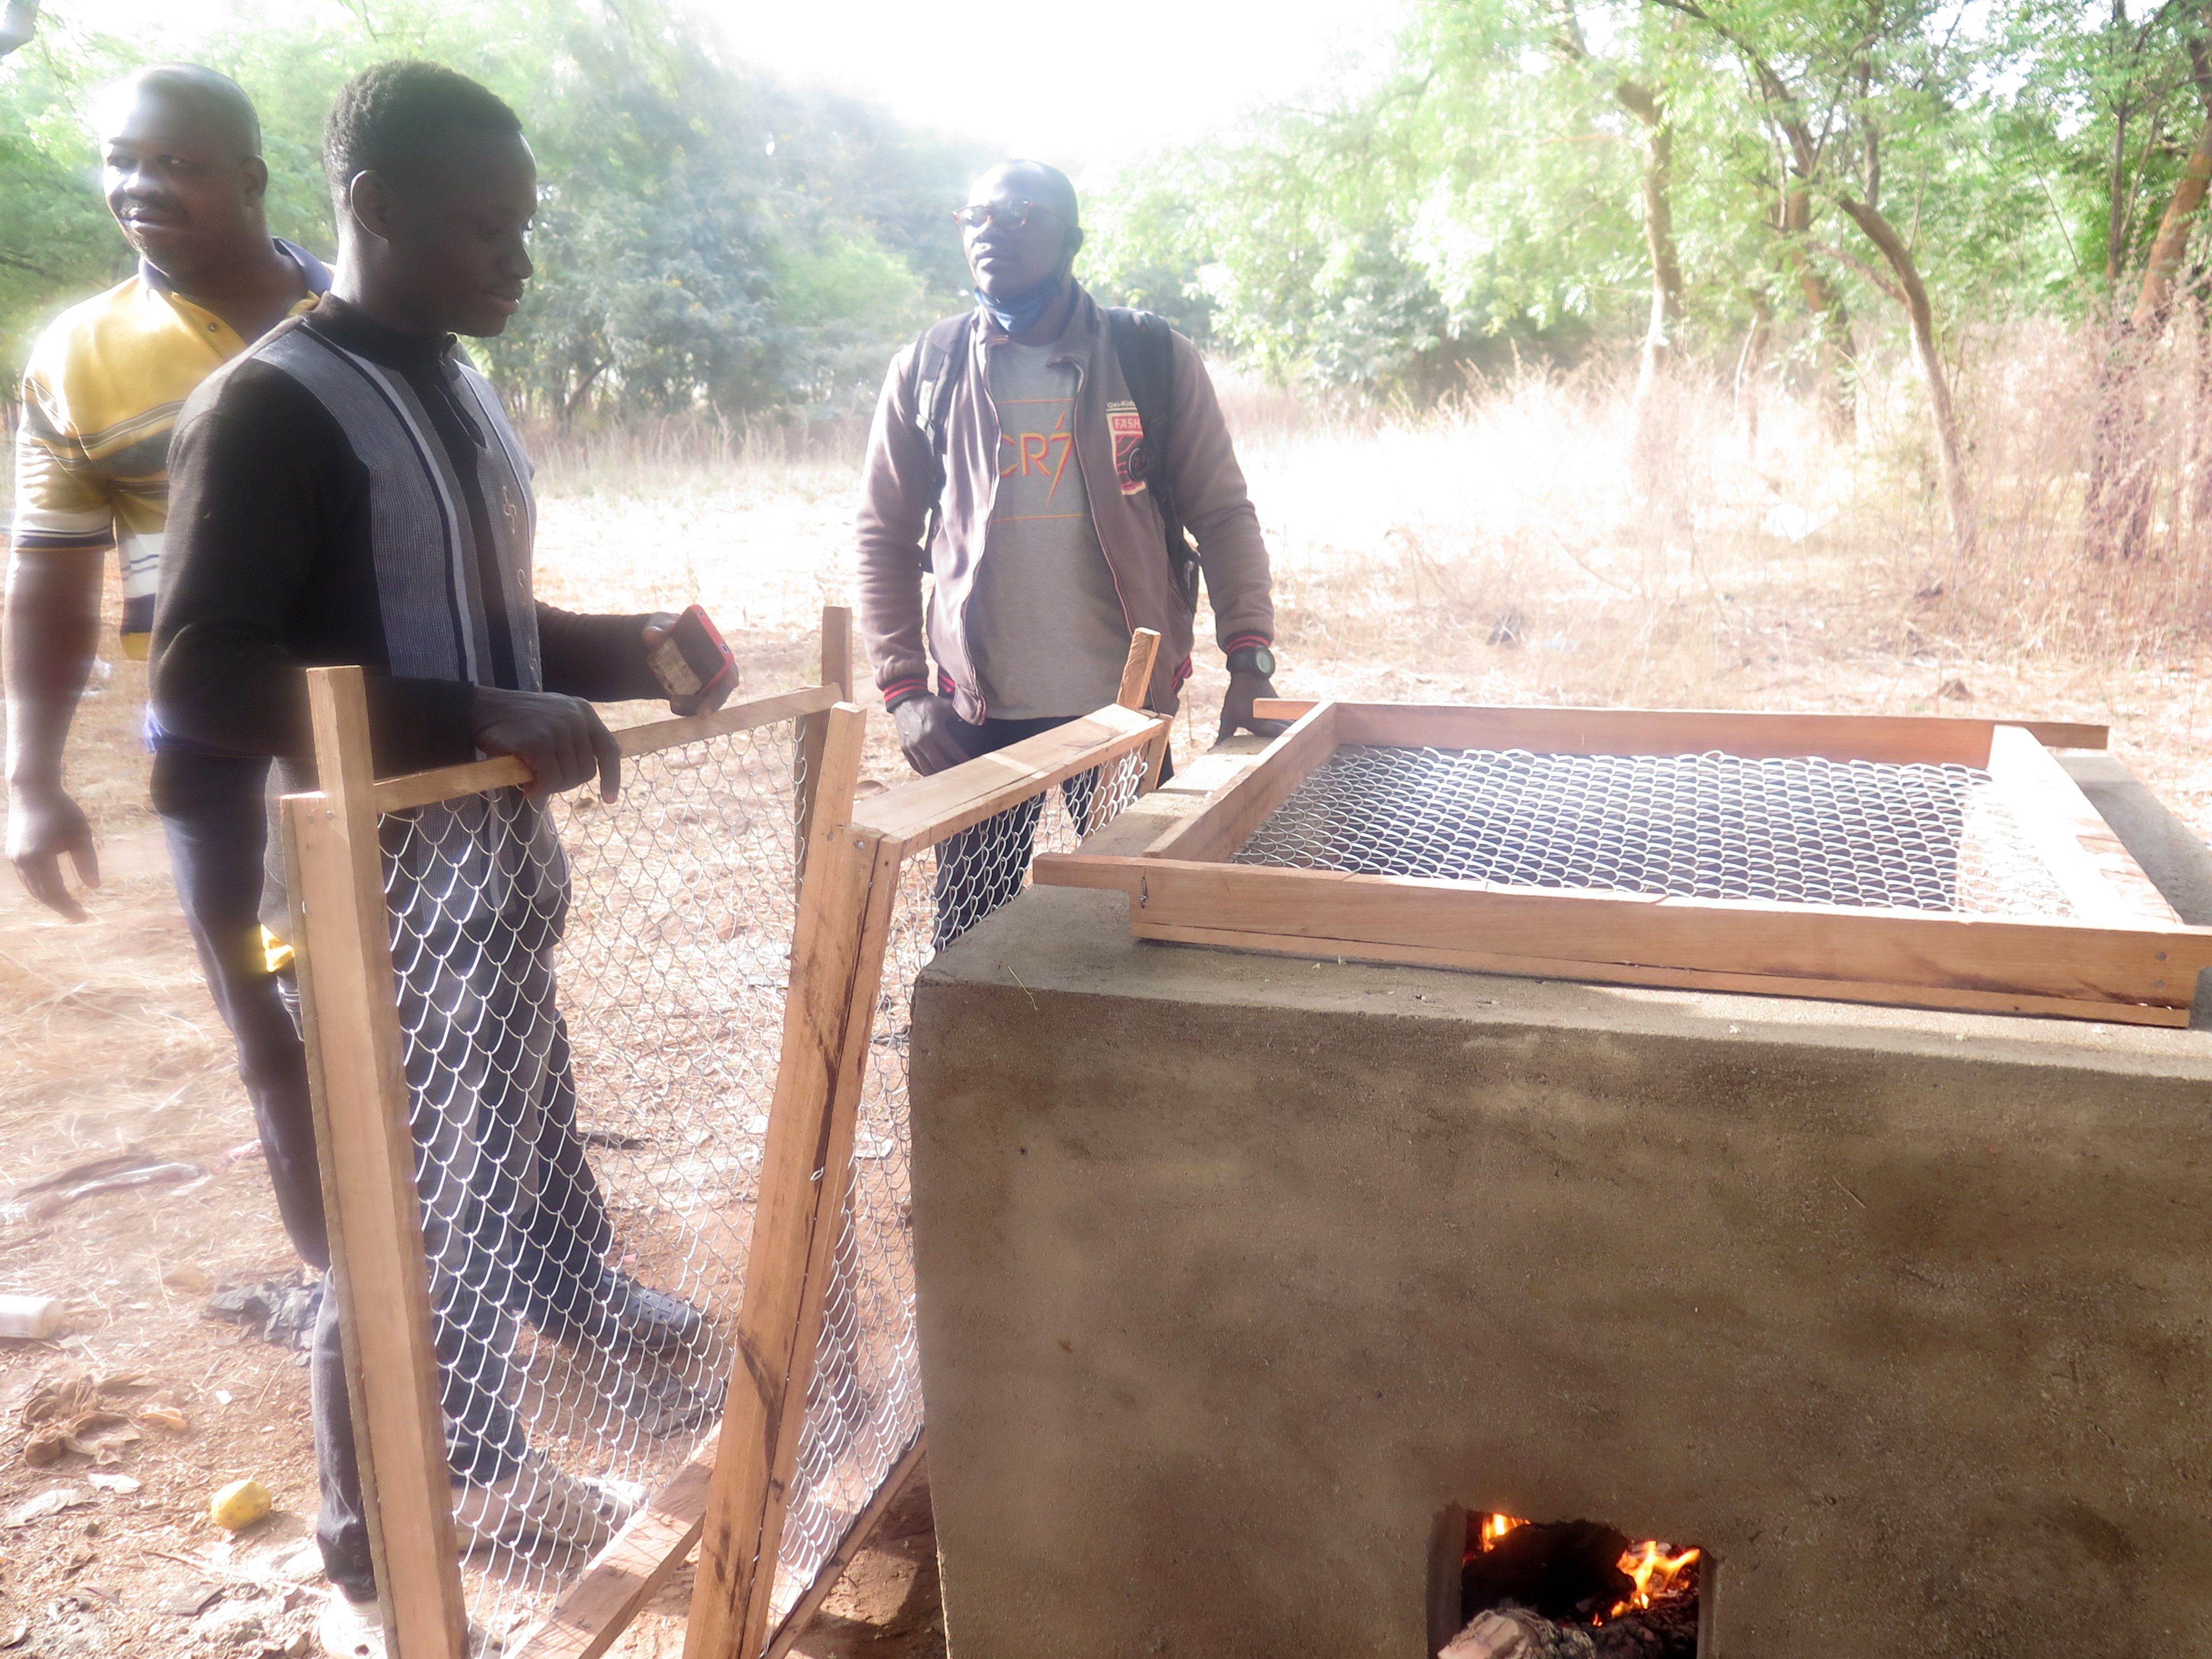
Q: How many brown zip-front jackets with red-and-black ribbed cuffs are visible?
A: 1